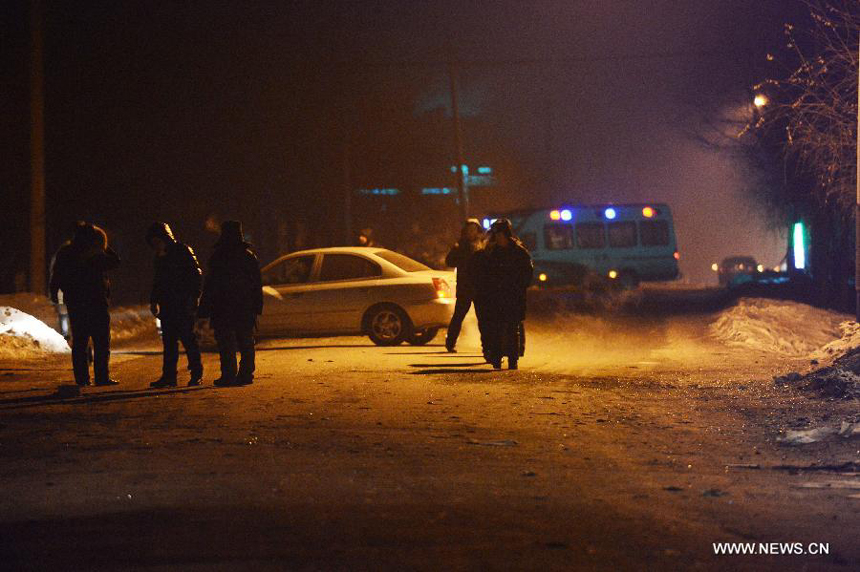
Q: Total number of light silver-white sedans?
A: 1